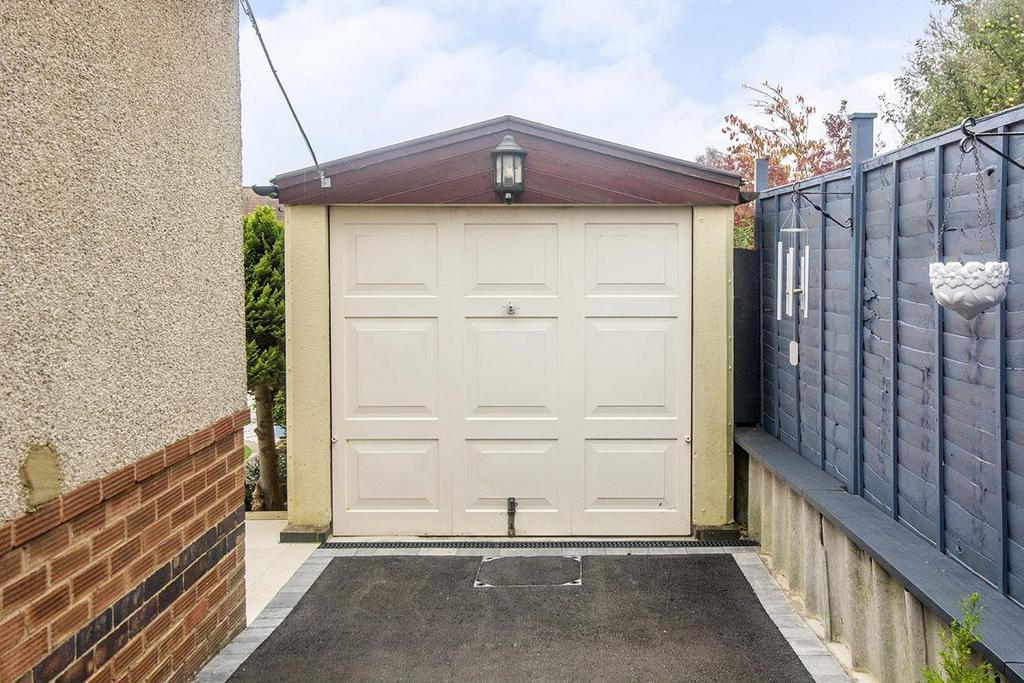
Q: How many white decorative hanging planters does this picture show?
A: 1